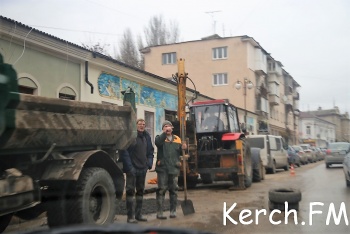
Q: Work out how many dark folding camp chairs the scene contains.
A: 0